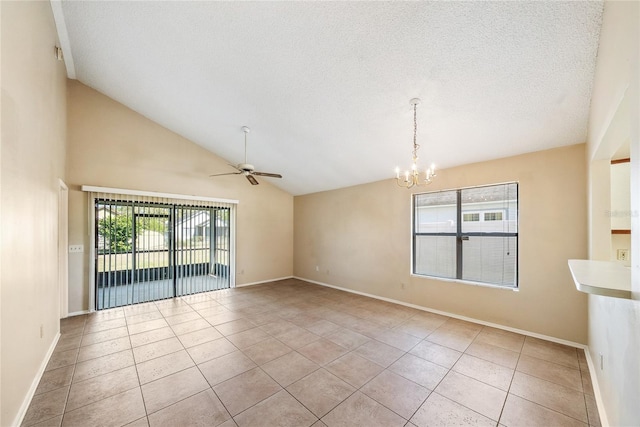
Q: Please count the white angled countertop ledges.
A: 1